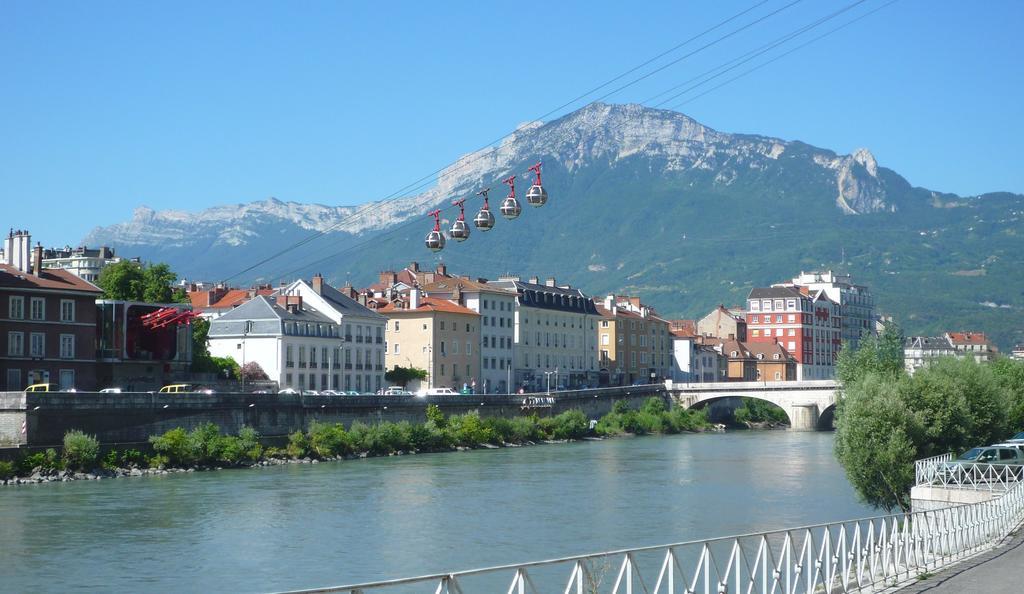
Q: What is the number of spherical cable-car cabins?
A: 5